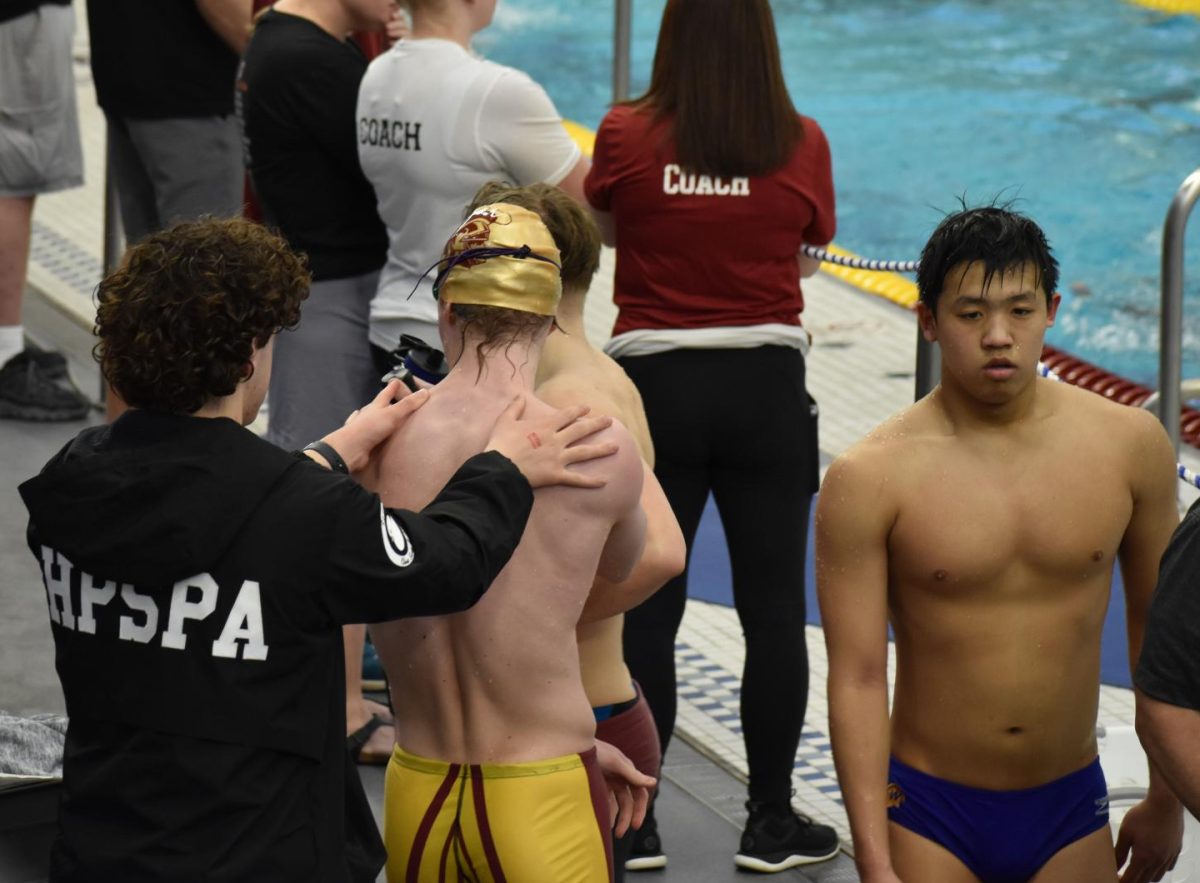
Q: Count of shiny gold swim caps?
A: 1